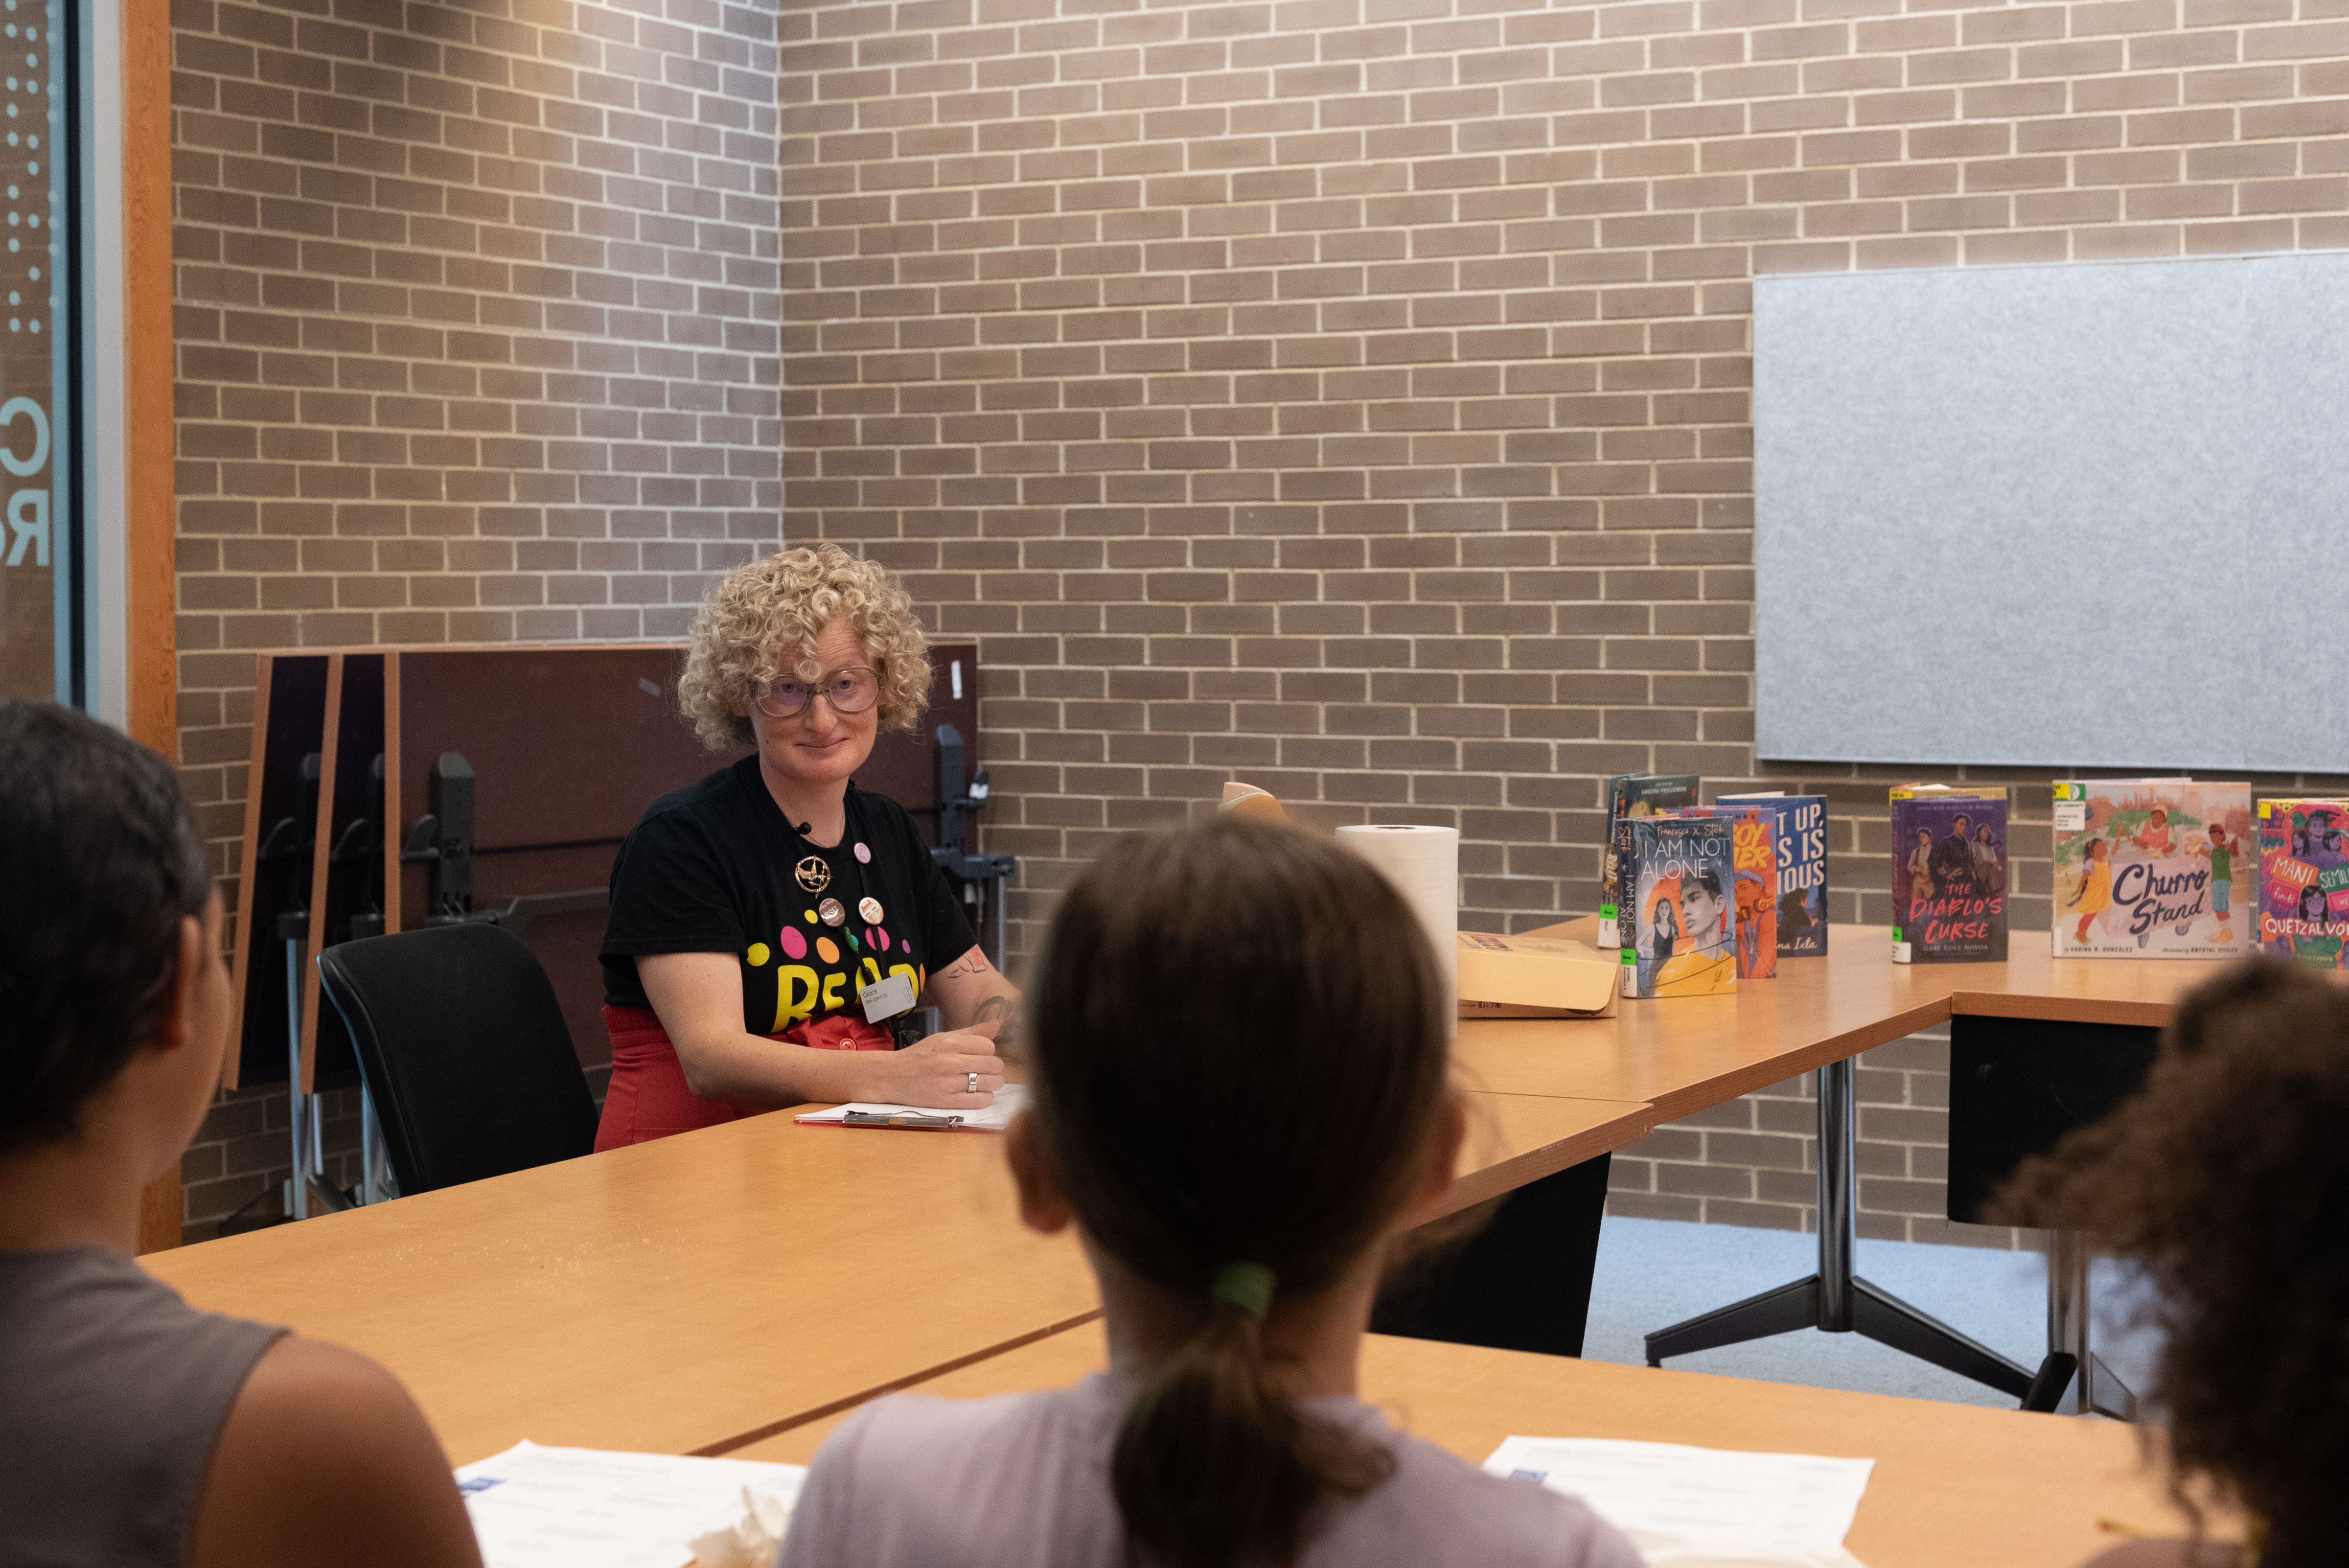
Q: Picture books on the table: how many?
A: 1